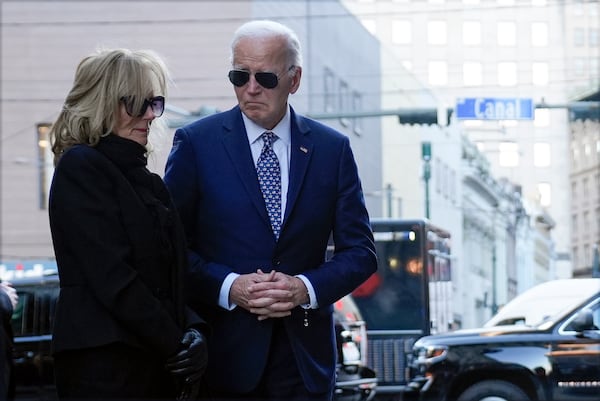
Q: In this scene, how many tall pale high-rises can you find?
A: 1